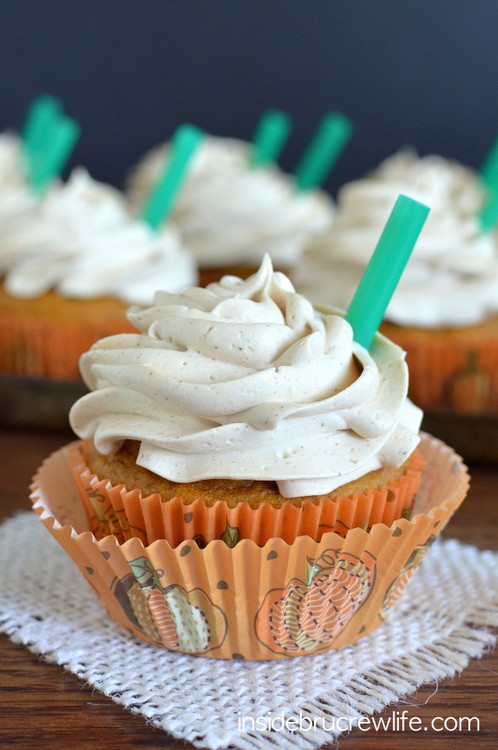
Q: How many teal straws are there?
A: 7